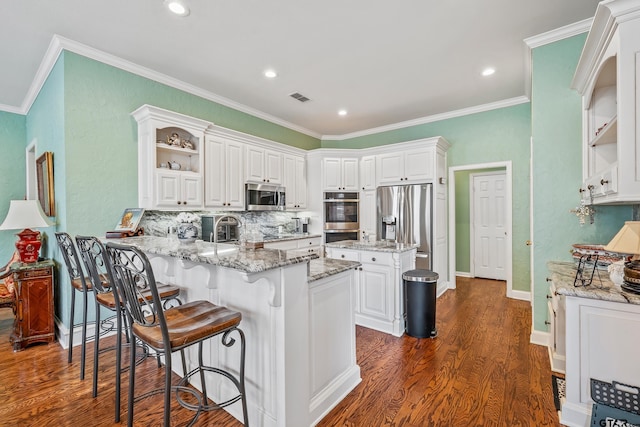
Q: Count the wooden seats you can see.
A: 3